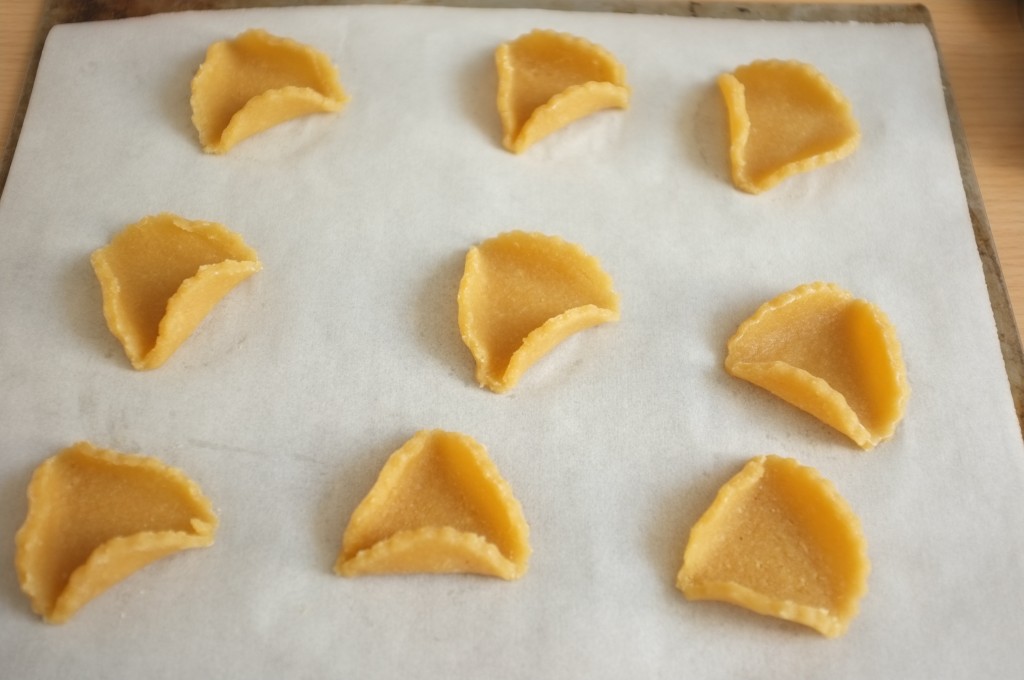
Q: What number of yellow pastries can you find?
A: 9